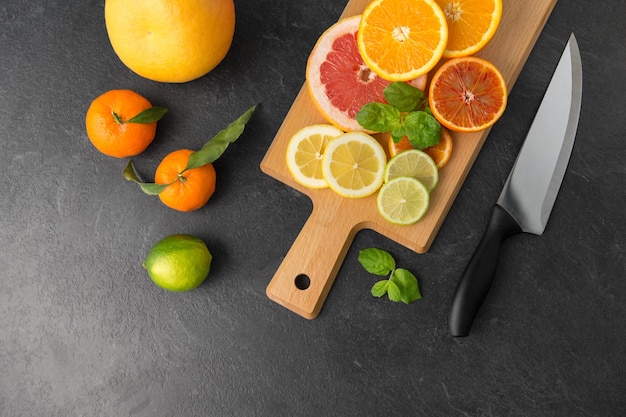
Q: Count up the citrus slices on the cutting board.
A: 9